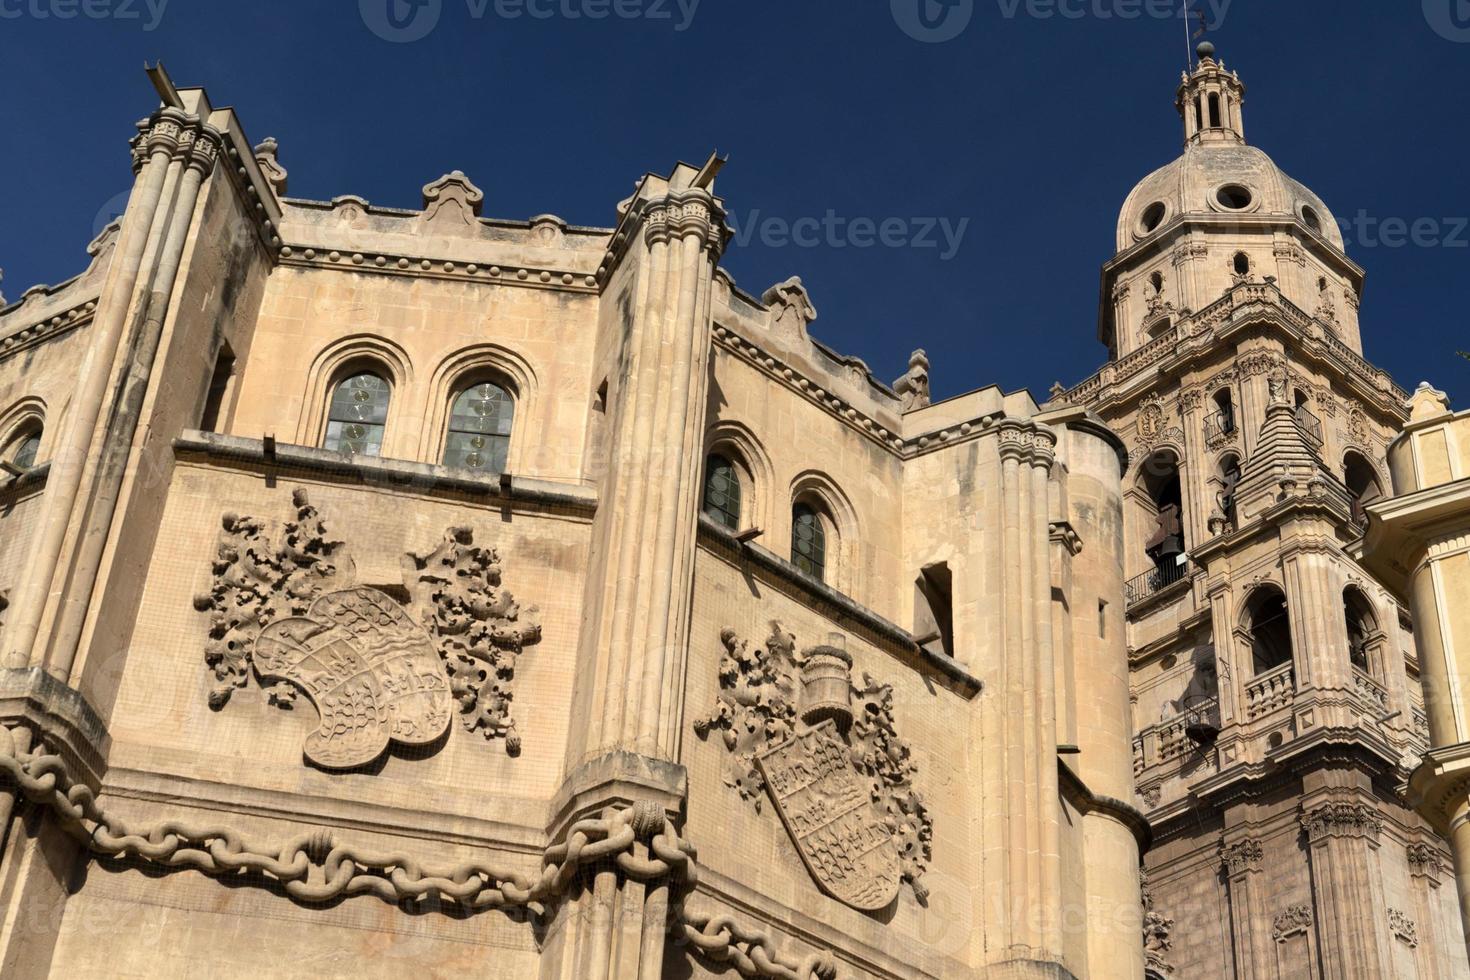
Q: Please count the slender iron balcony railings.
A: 3